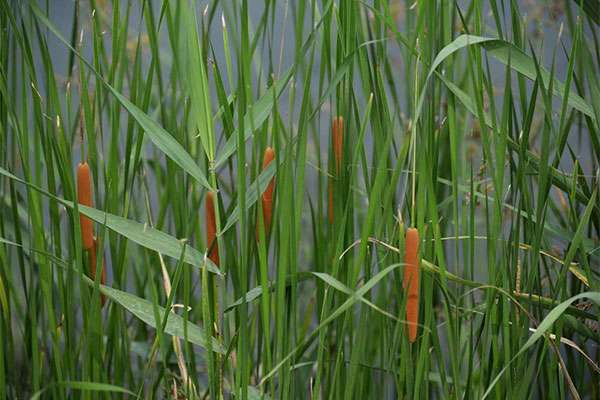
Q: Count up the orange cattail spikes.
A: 6